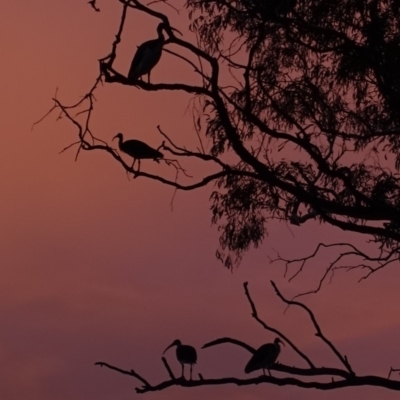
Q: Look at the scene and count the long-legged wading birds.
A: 4